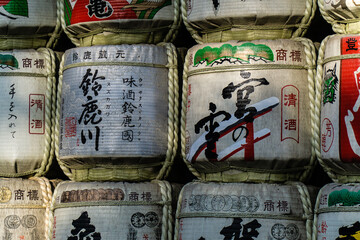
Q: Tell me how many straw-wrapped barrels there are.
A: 12